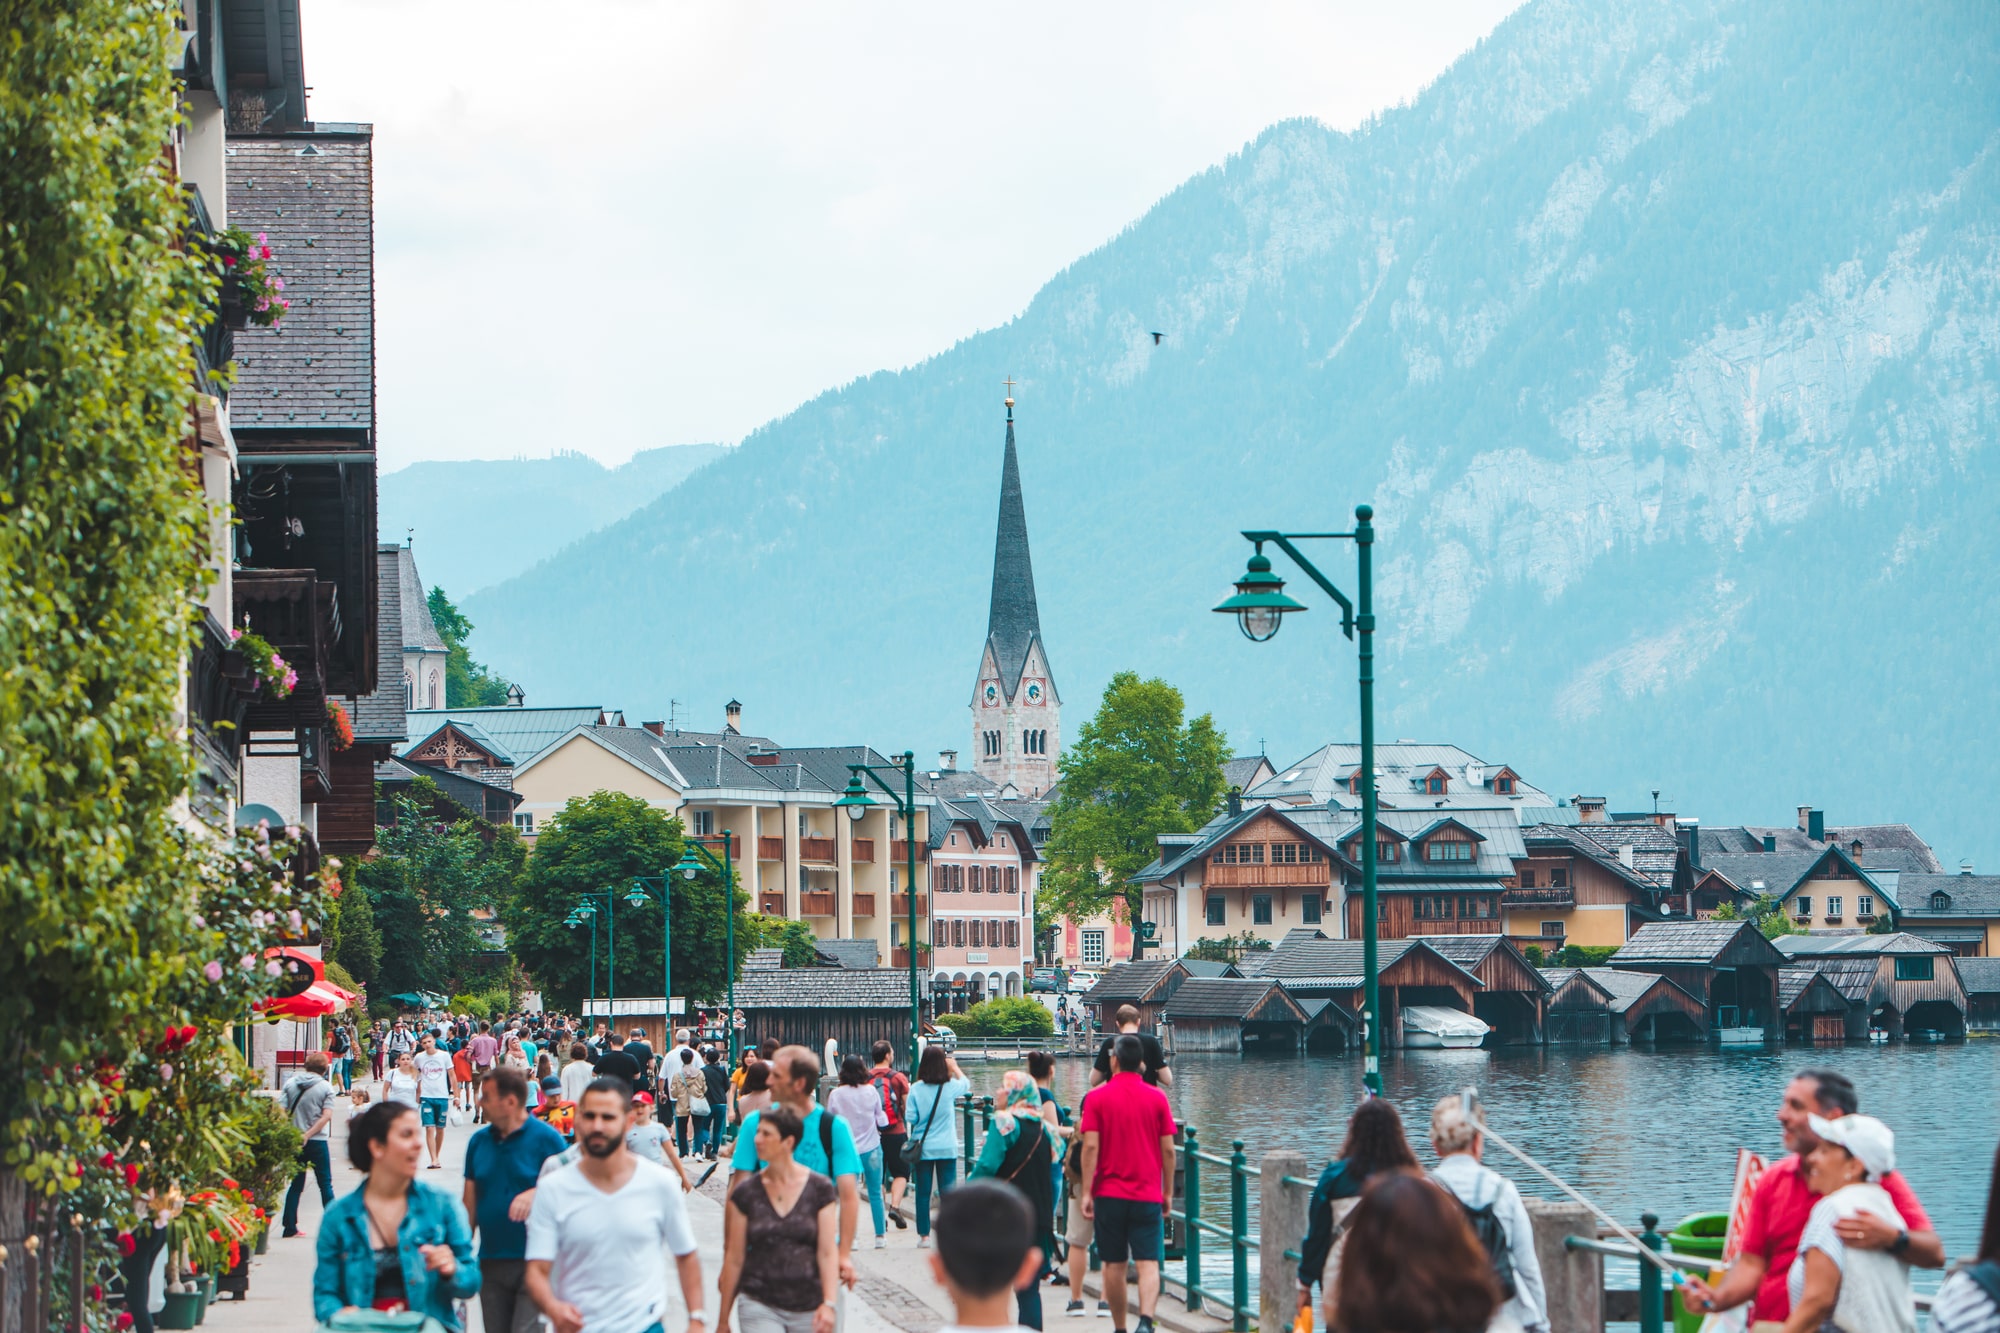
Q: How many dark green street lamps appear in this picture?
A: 6